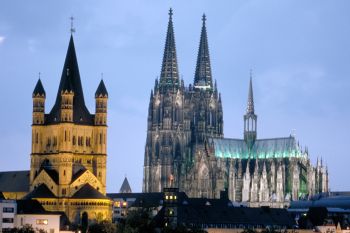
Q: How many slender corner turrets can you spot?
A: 3